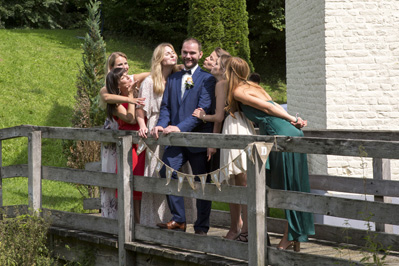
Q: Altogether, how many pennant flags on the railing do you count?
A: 12